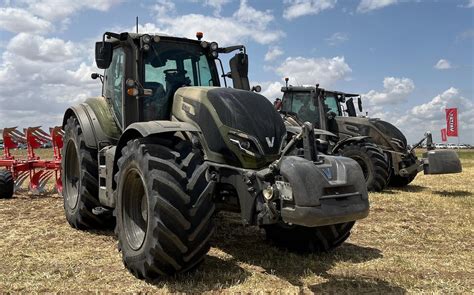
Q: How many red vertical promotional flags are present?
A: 2